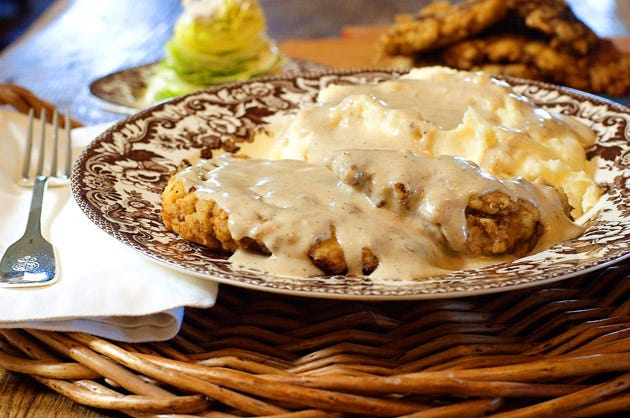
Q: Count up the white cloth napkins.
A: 1